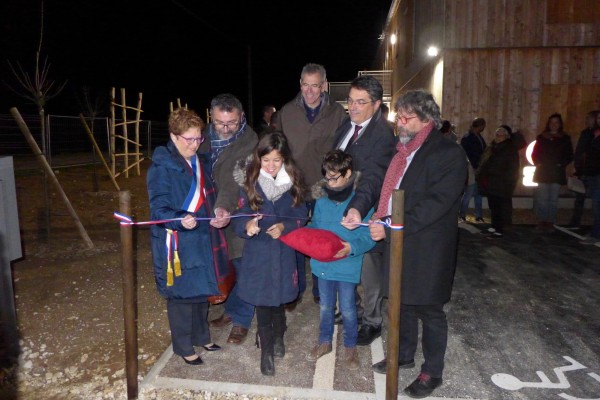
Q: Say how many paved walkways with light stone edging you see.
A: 1